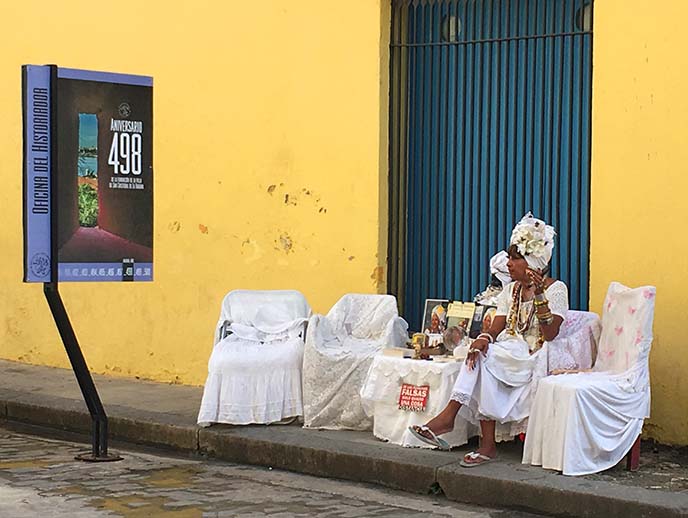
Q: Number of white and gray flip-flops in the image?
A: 2